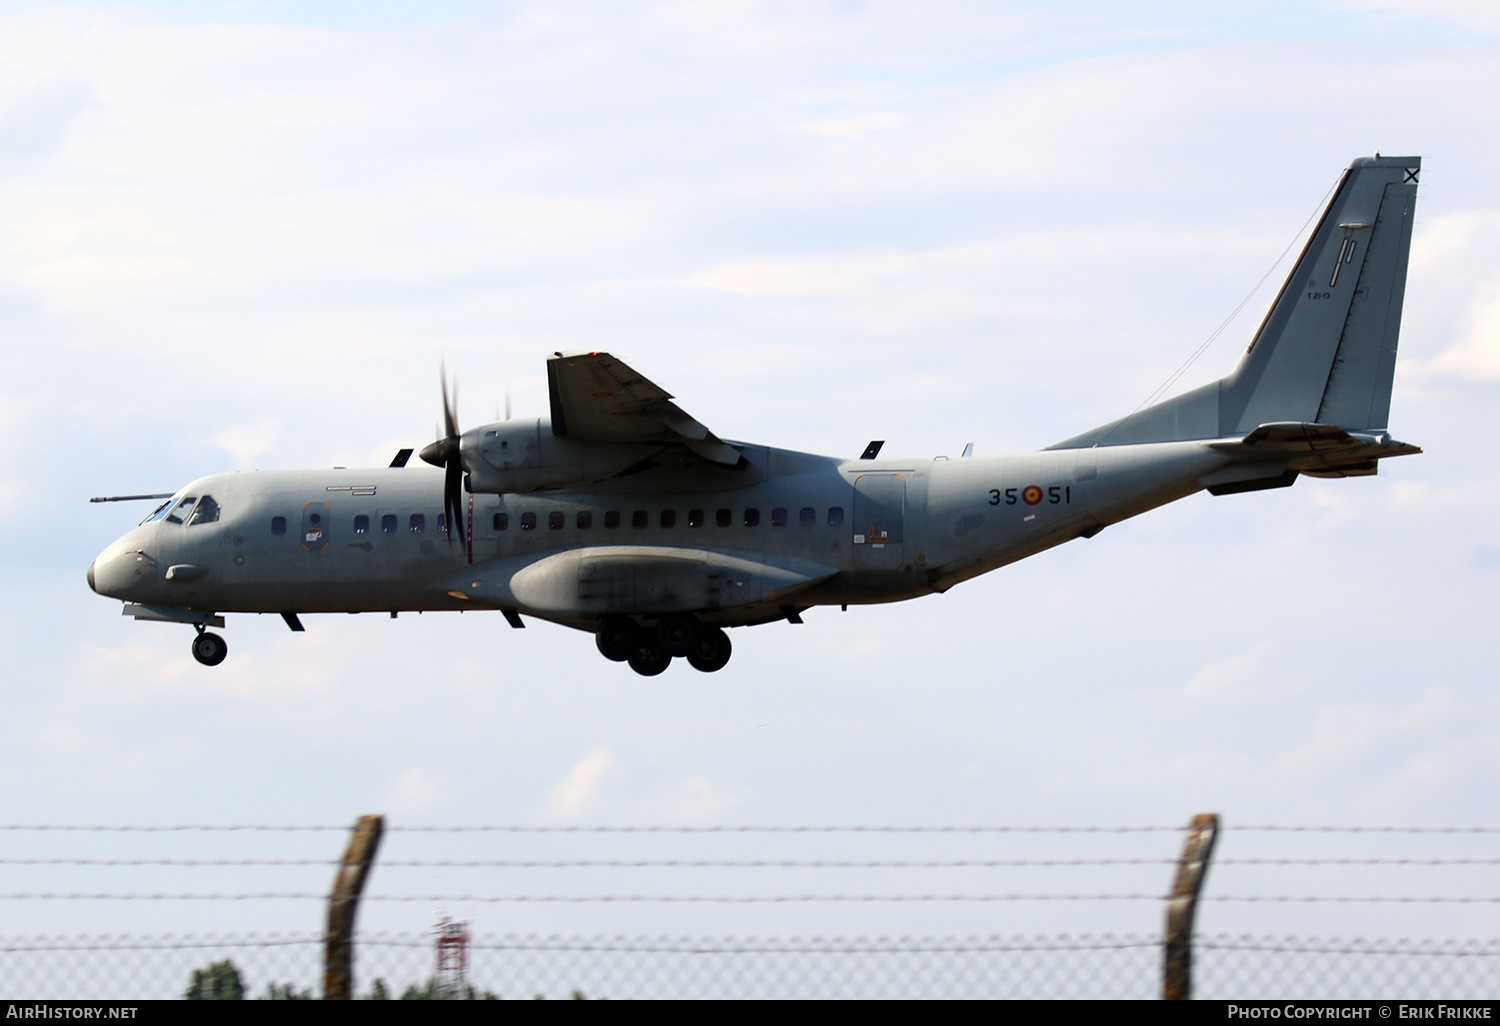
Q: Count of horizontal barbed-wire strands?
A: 3